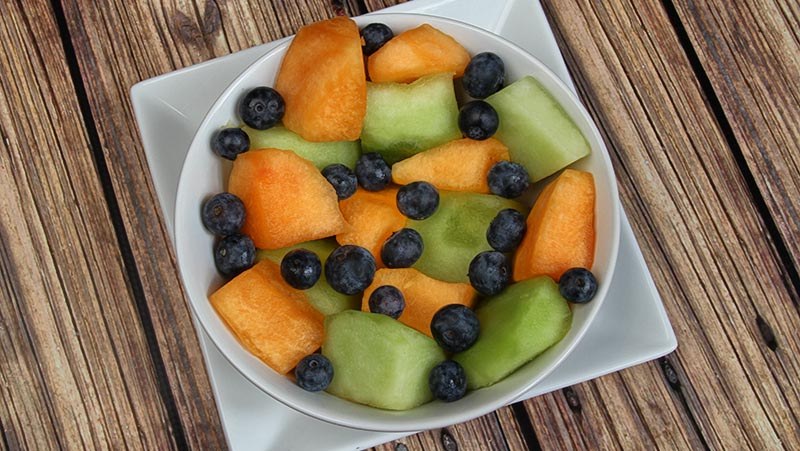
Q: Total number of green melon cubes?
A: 7